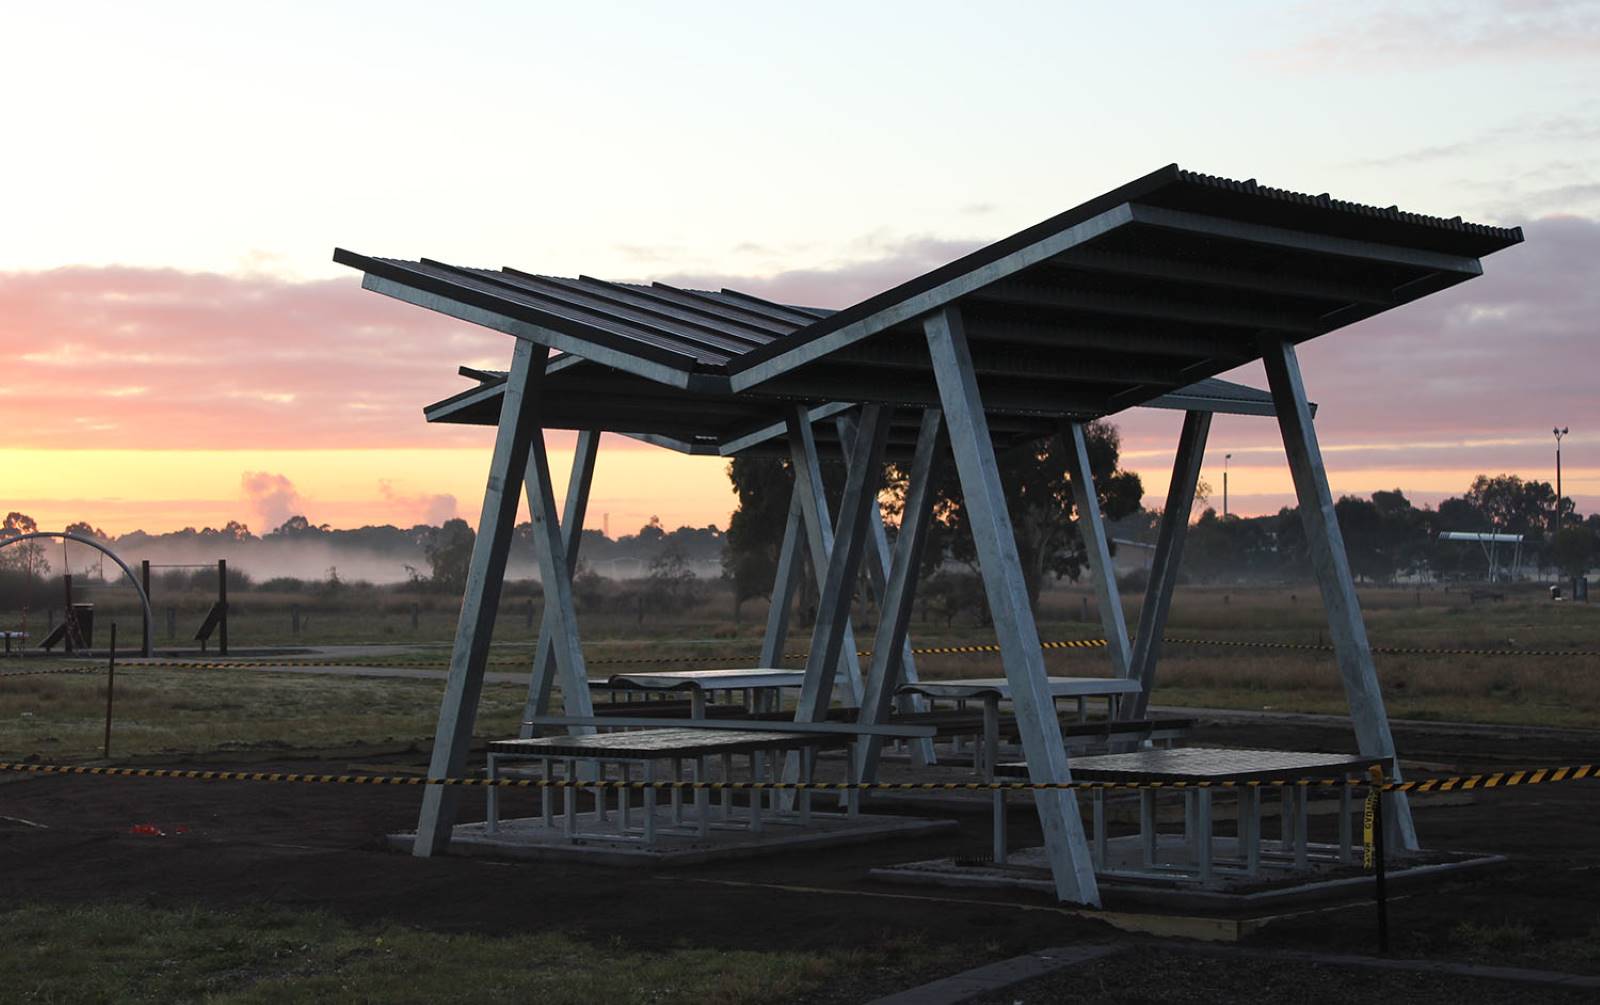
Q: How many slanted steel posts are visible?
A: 12